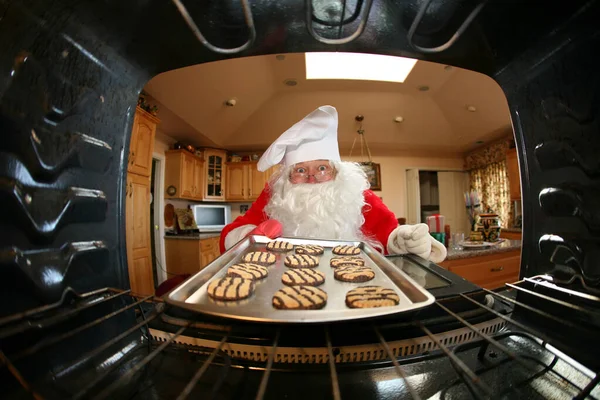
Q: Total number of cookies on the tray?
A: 12